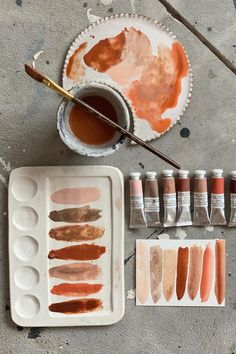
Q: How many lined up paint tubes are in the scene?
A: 7